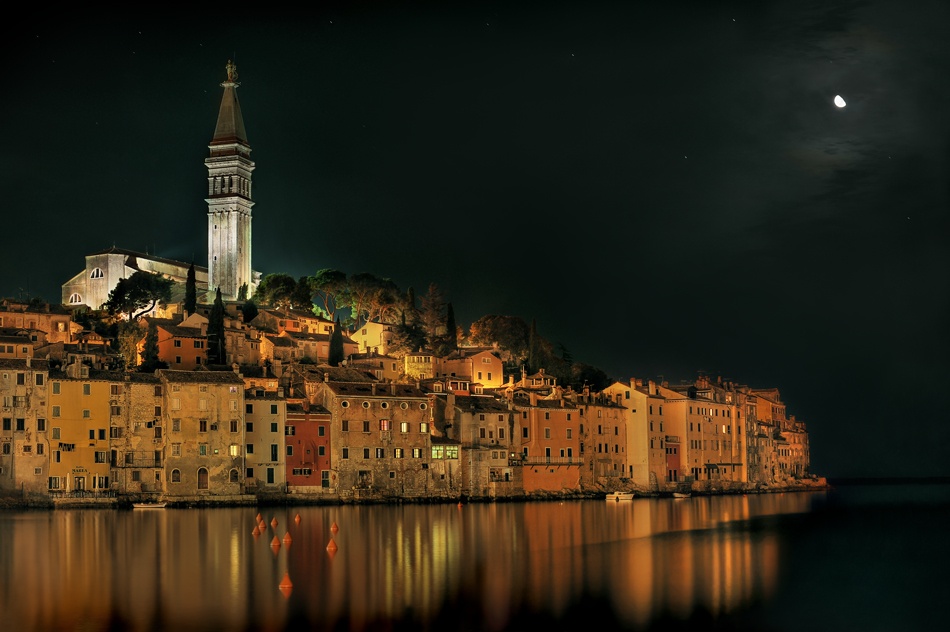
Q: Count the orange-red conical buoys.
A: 10